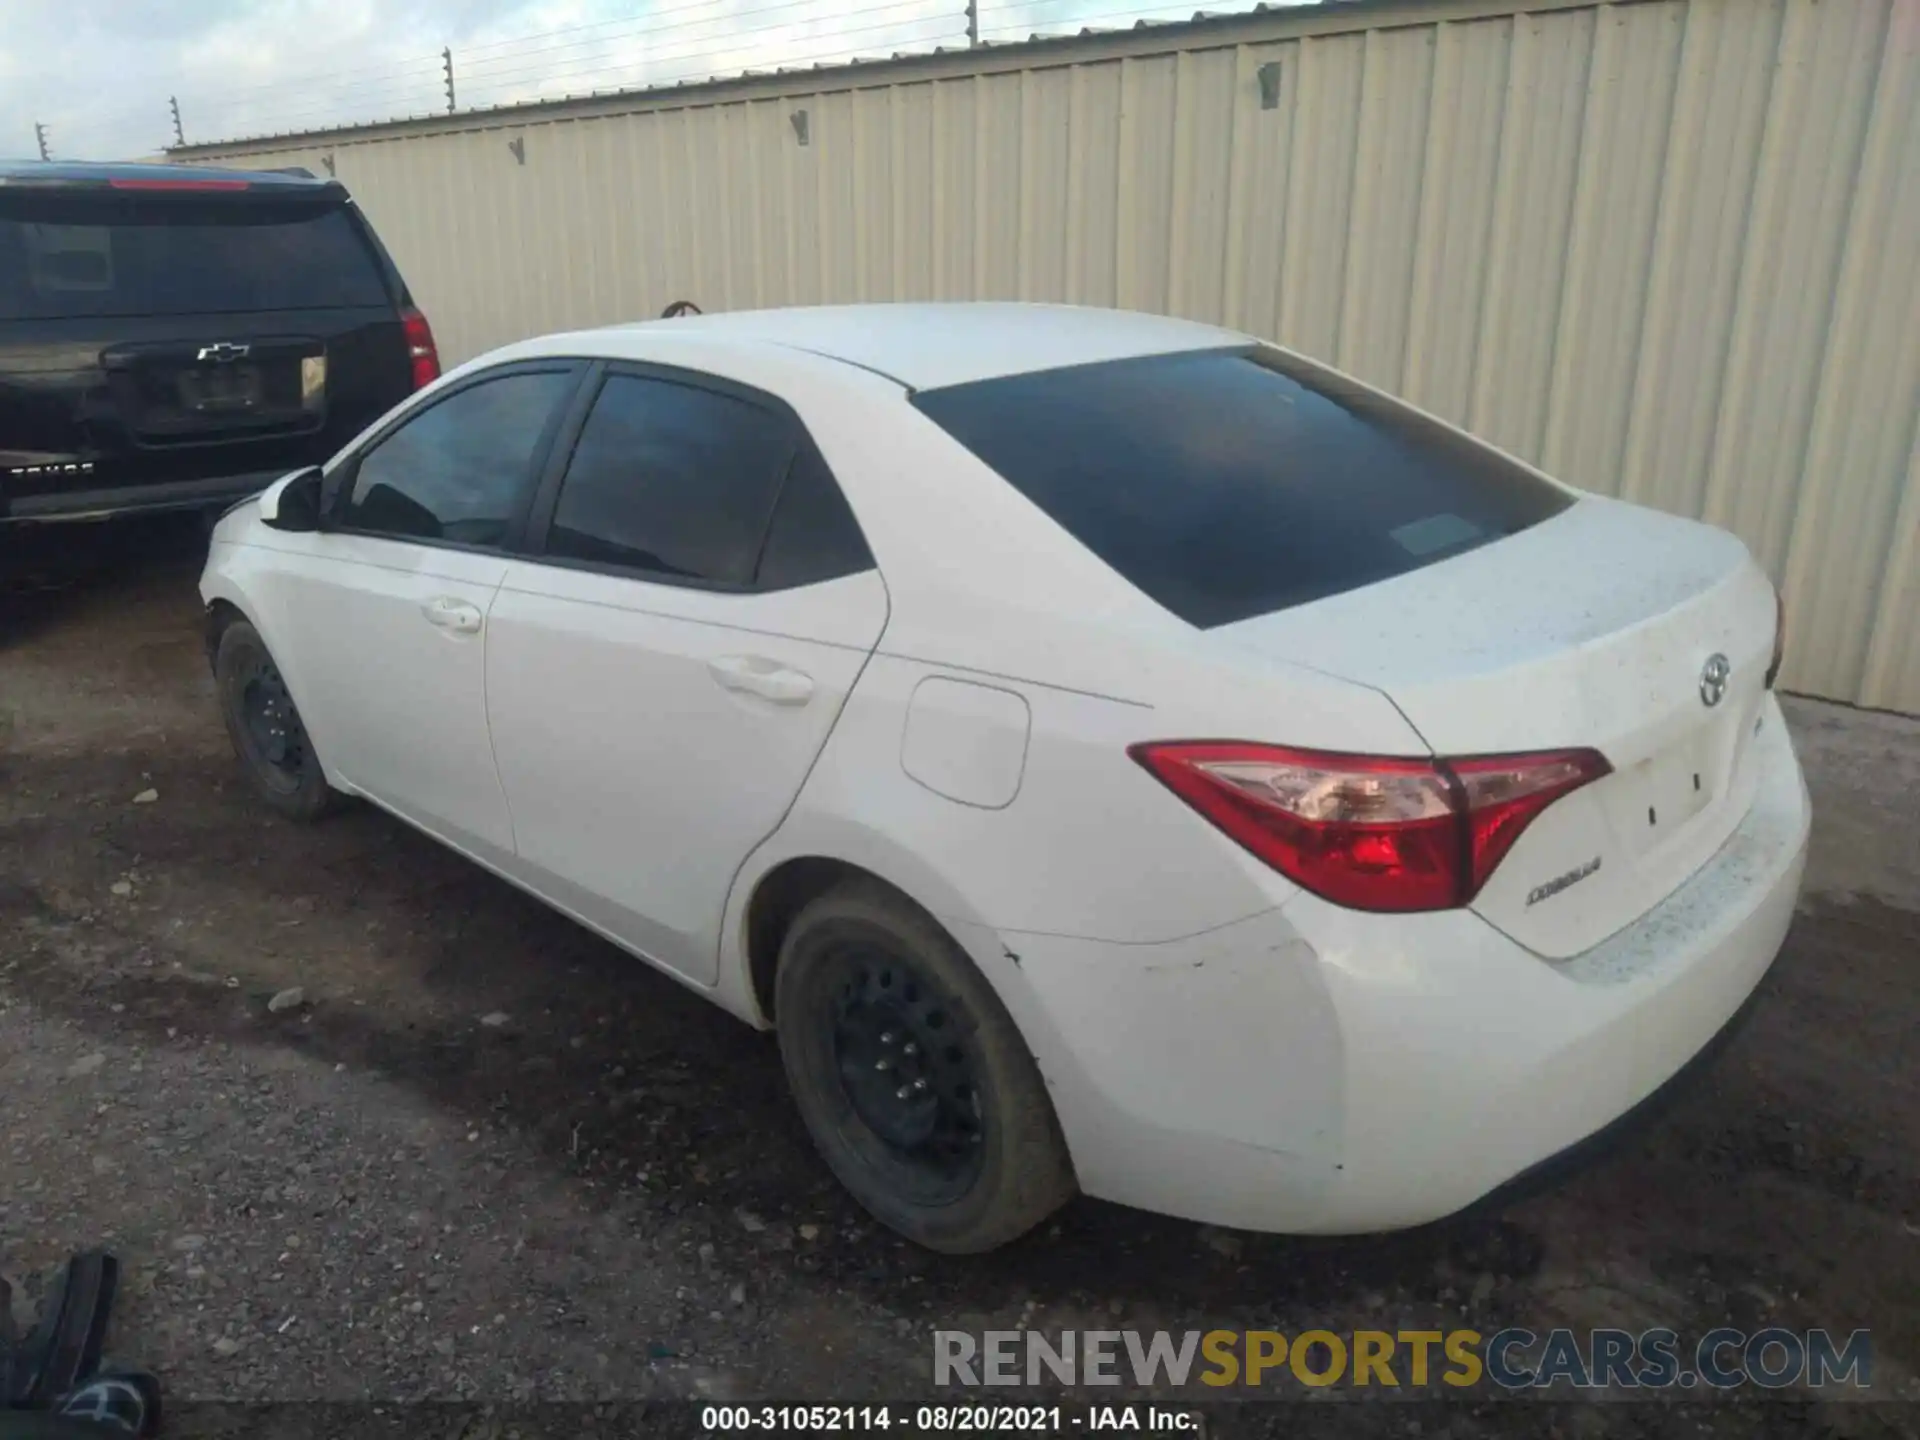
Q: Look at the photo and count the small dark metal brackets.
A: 4